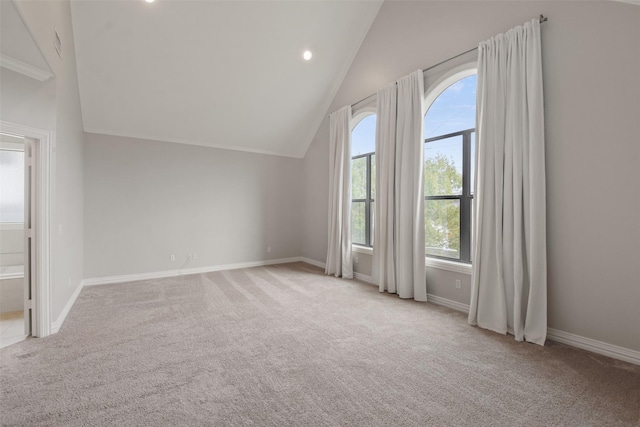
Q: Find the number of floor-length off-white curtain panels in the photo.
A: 4